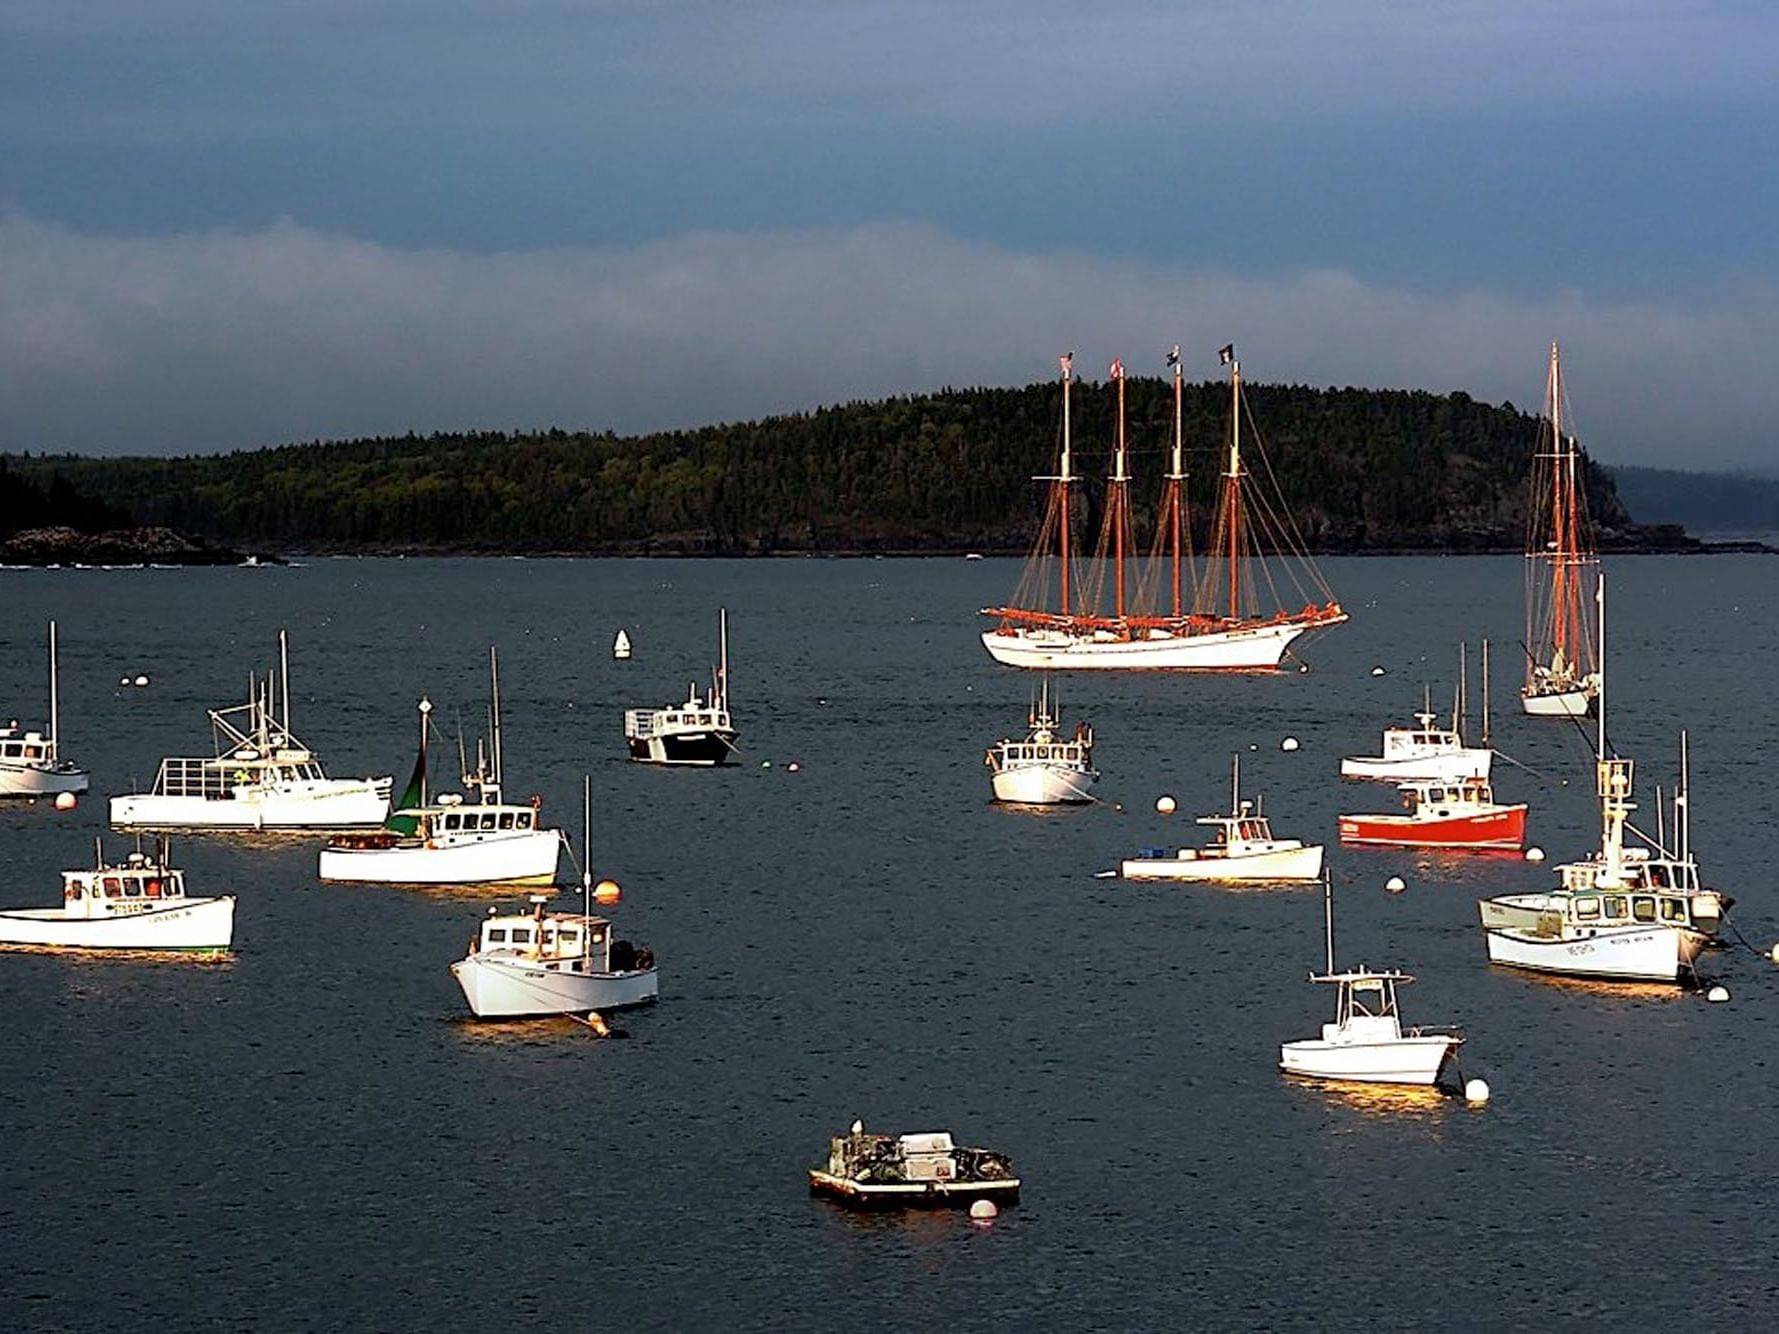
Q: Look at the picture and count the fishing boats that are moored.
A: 13